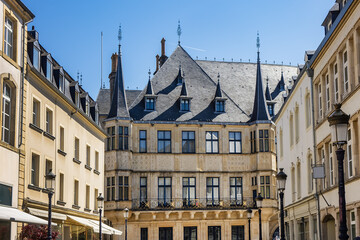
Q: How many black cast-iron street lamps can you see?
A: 7